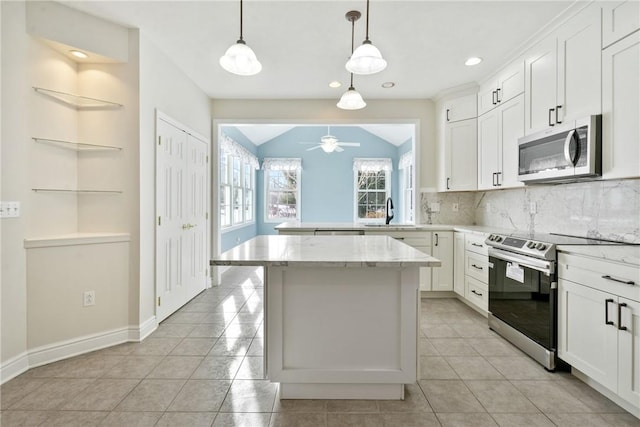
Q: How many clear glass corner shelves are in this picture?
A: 3